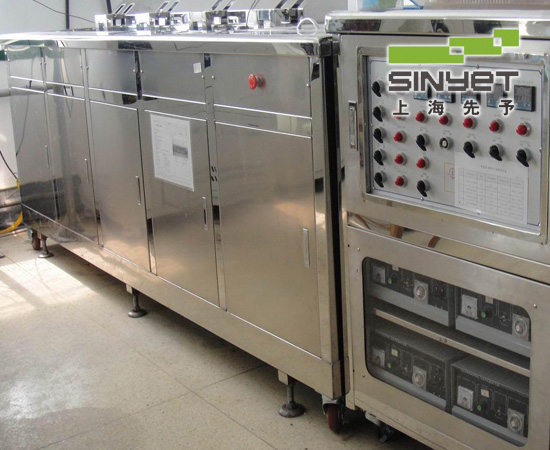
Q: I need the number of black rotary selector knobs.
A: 10